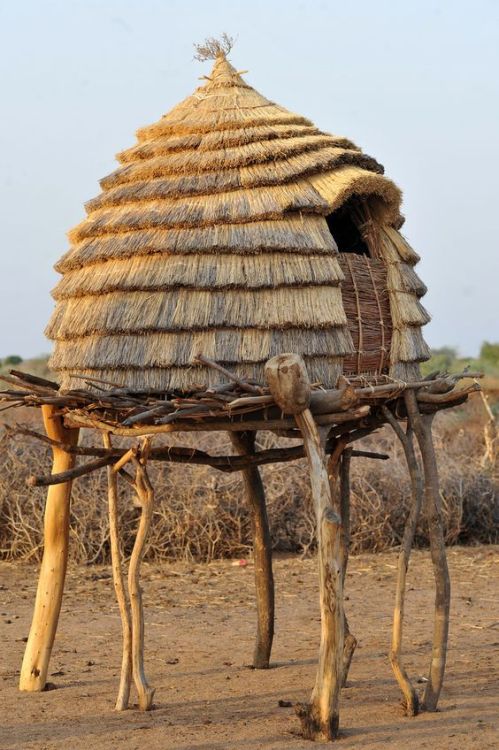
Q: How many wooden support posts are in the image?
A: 8